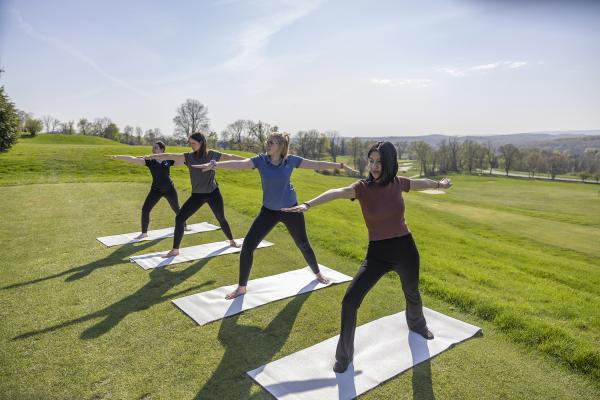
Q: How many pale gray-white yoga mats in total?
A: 4